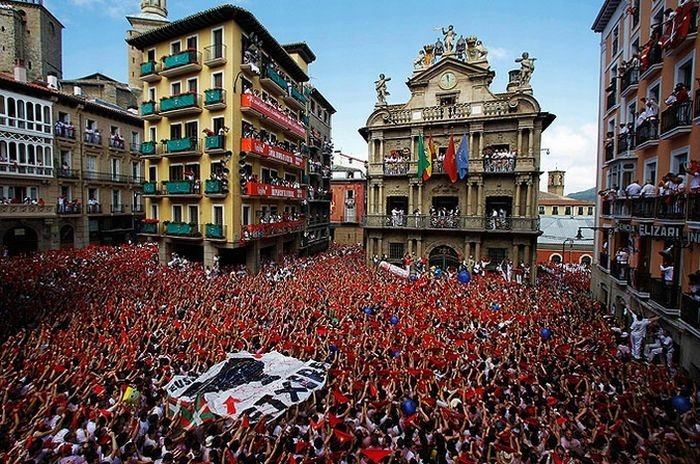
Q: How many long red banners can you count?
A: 4